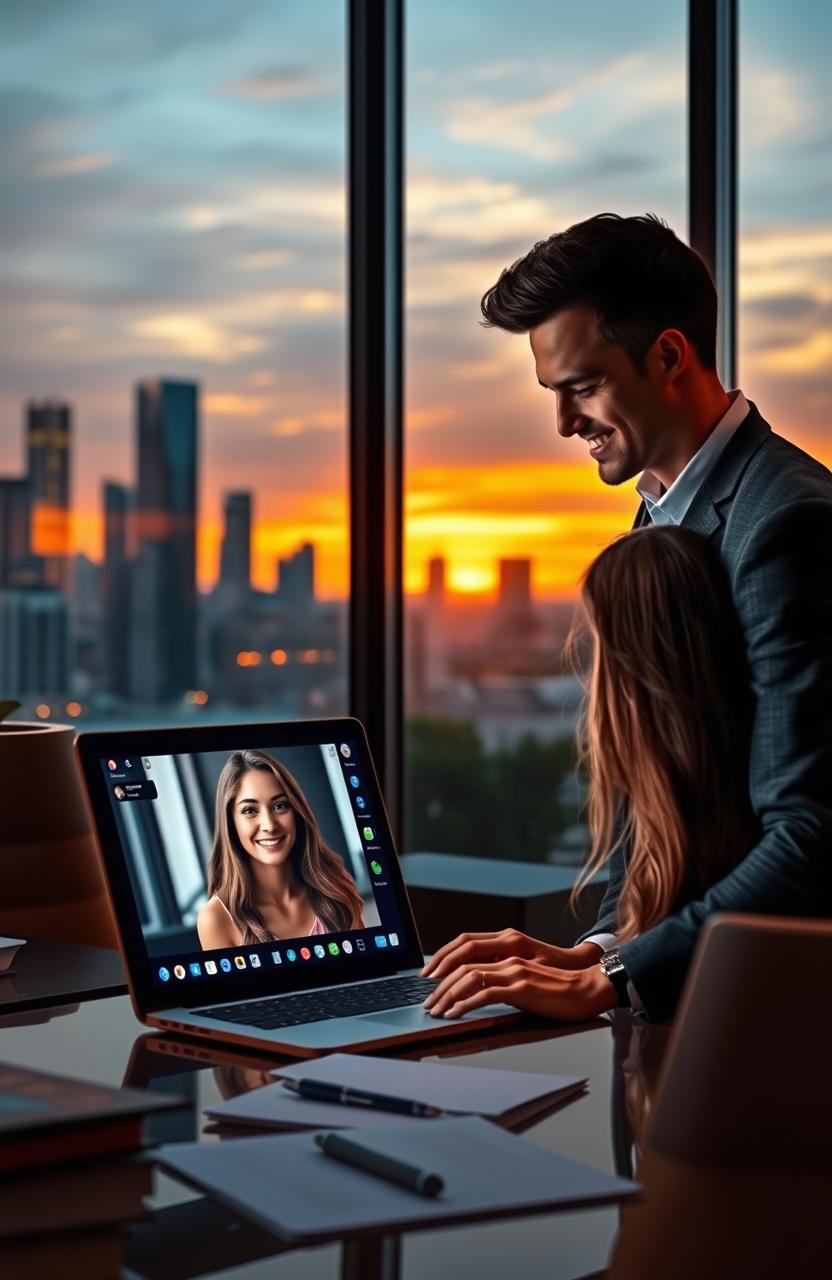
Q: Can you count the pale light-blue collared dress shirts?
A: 1